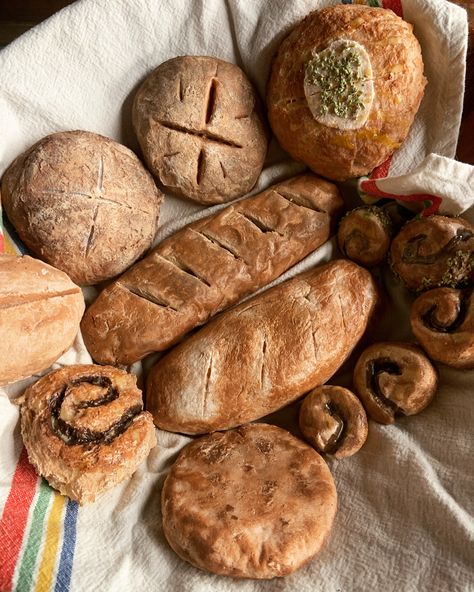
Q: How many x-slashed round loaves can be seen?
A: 2